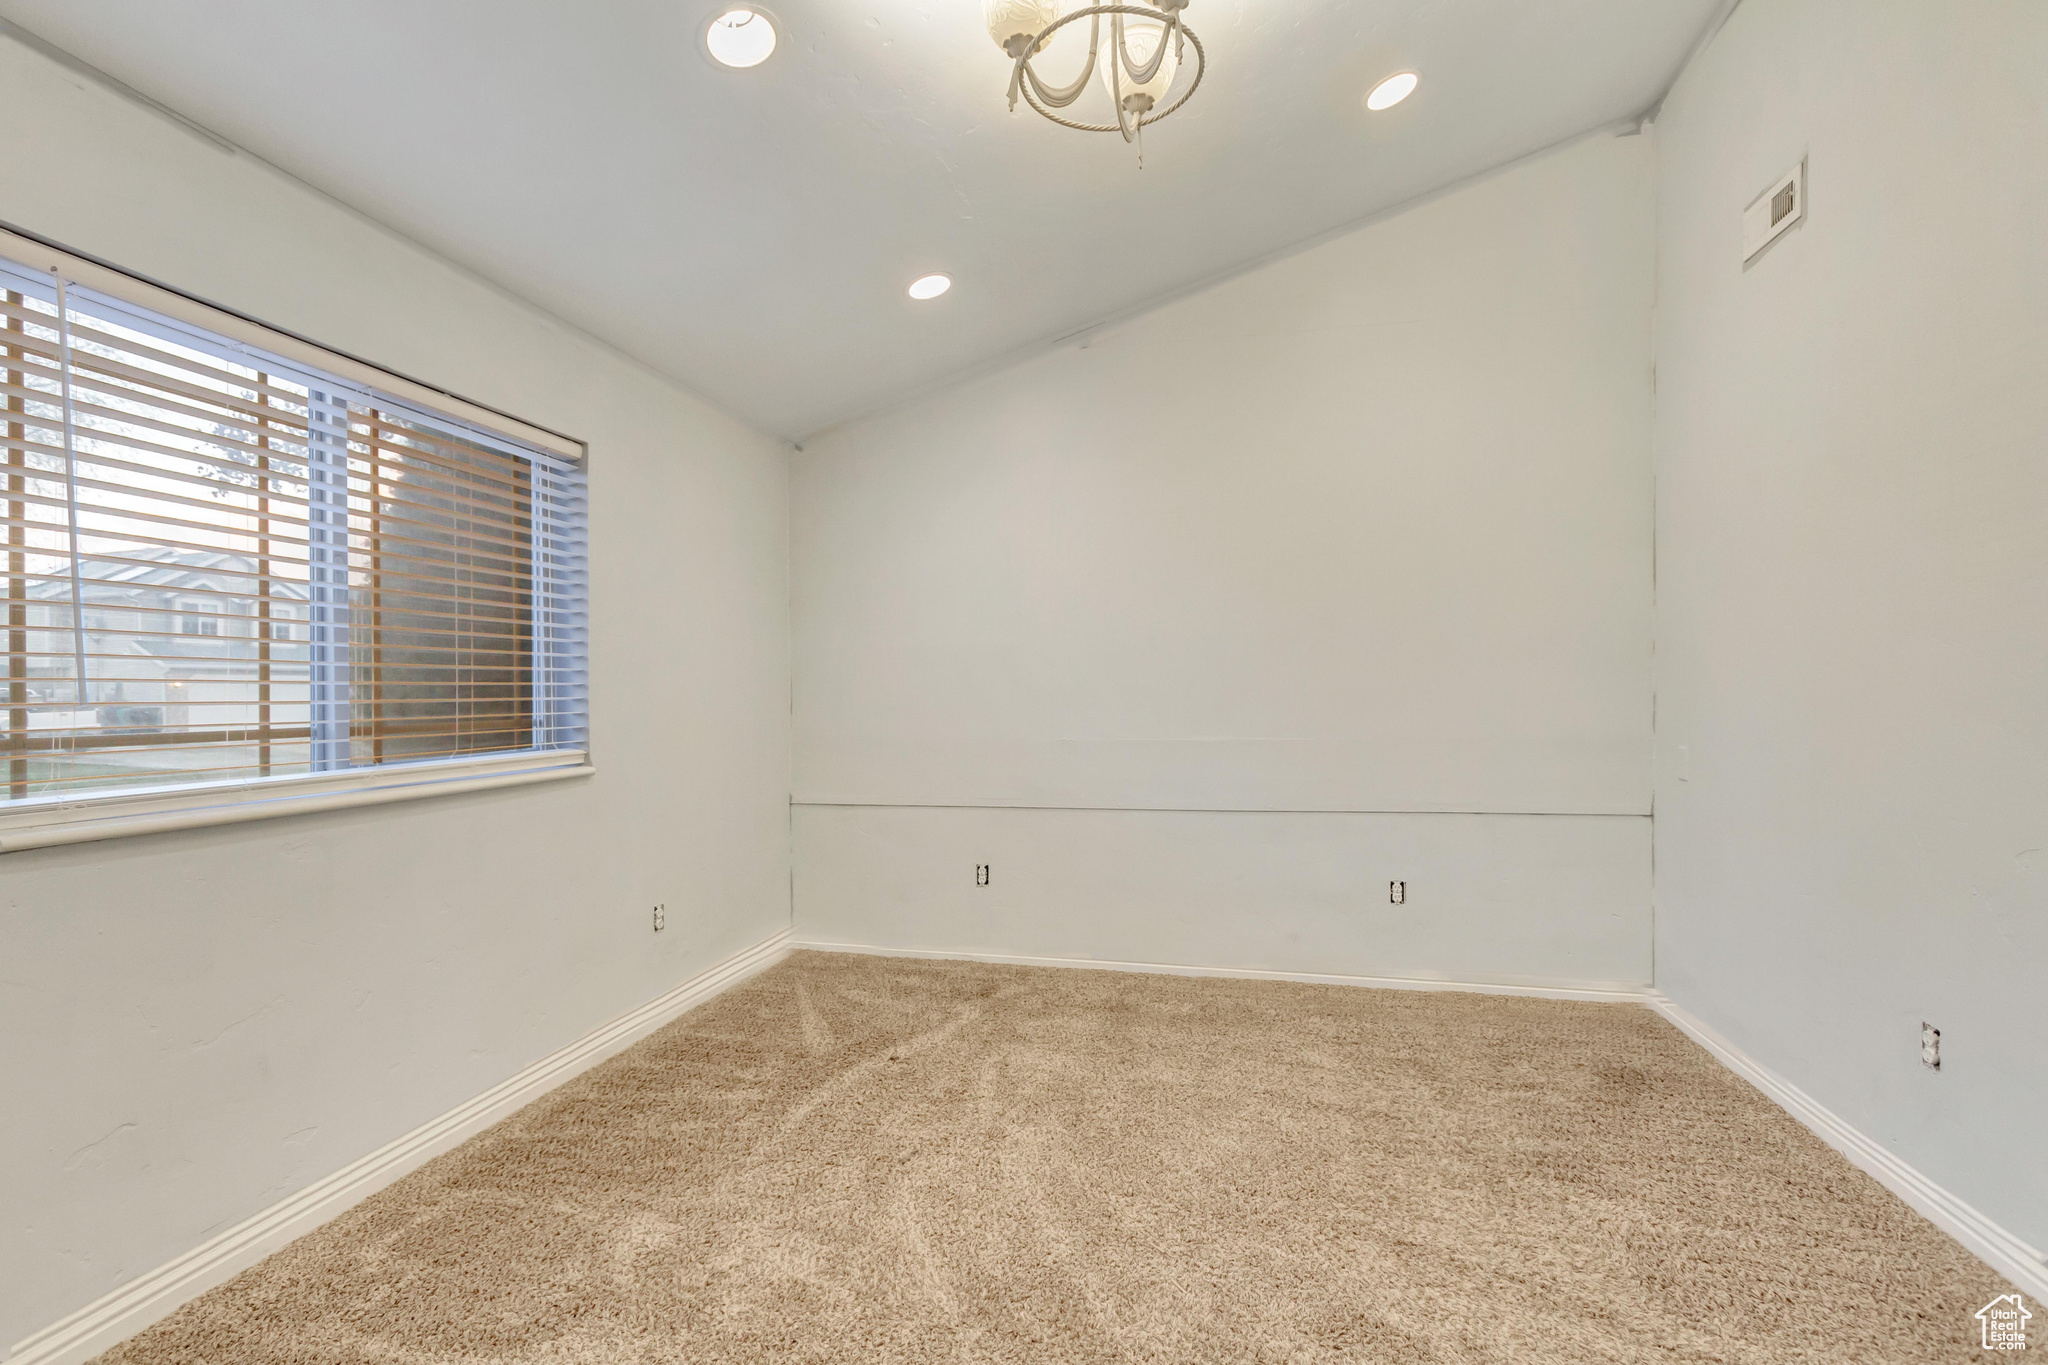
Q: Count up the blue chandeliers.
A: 0